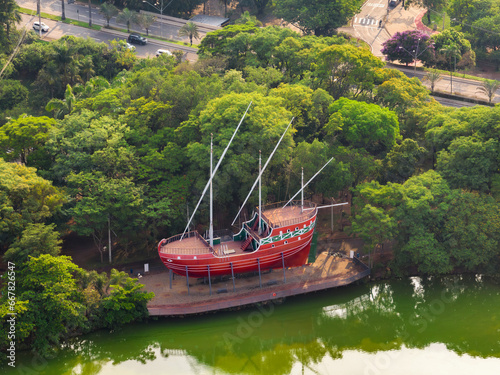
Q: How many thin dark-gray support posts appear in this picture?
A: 6